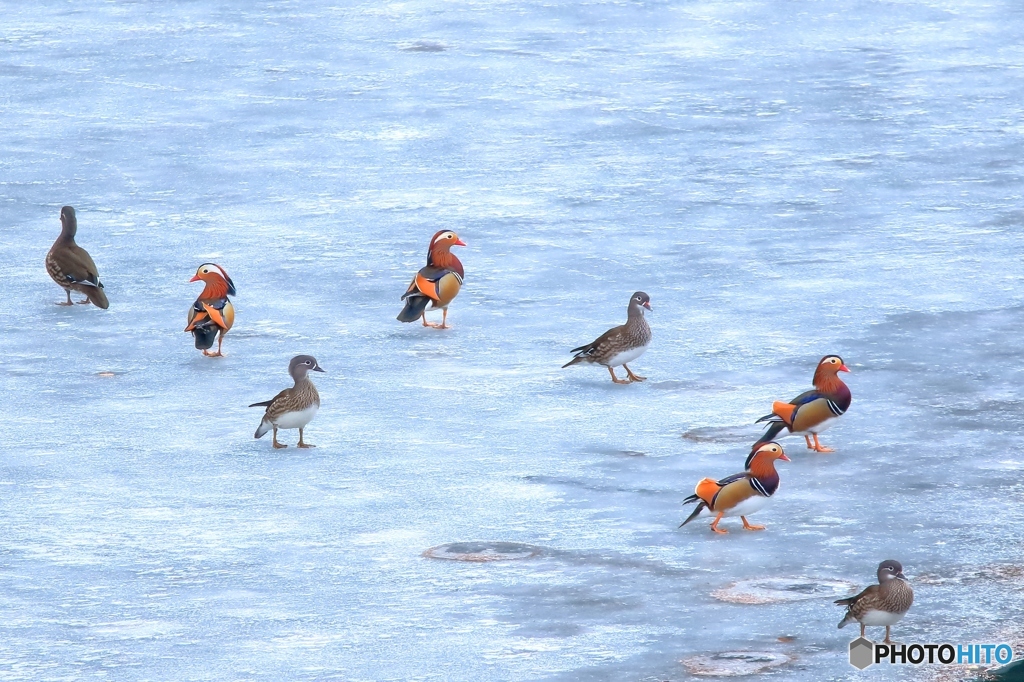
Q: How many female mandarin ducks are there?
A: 4